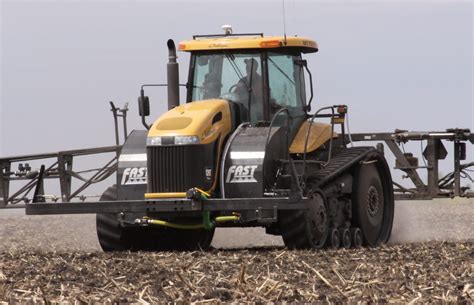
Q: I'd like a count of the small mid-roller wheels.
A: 3